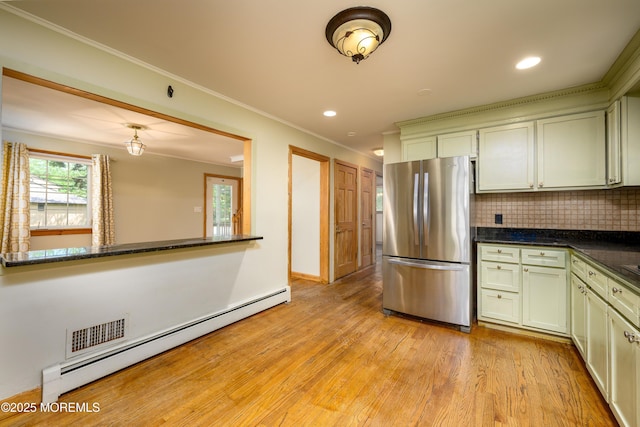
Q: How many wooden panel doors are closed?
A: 2